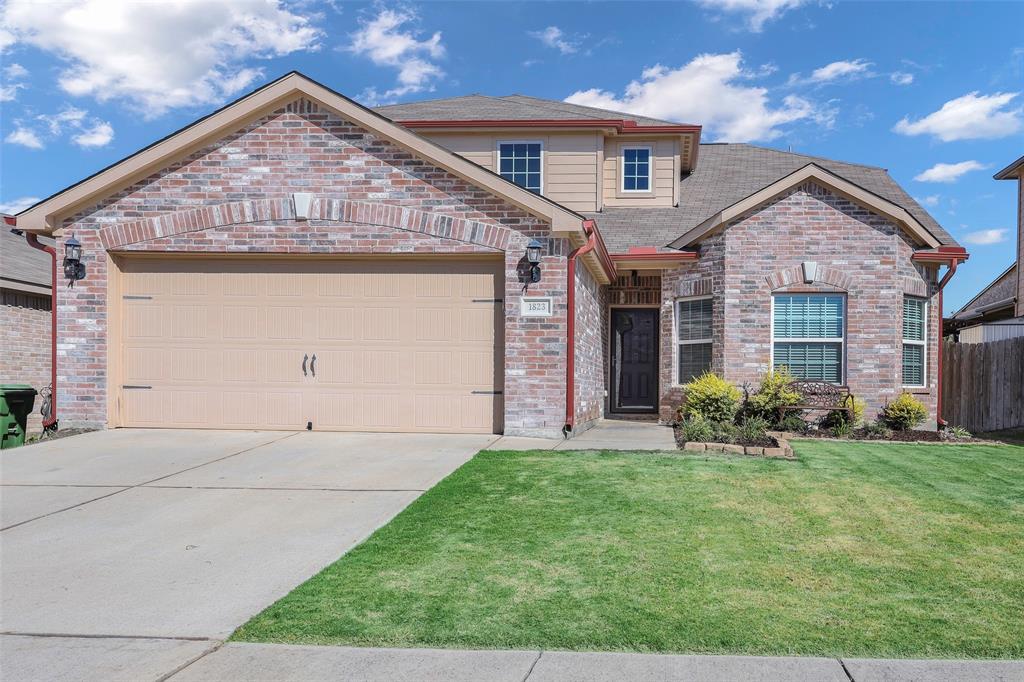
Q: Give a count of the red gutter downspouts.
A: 3